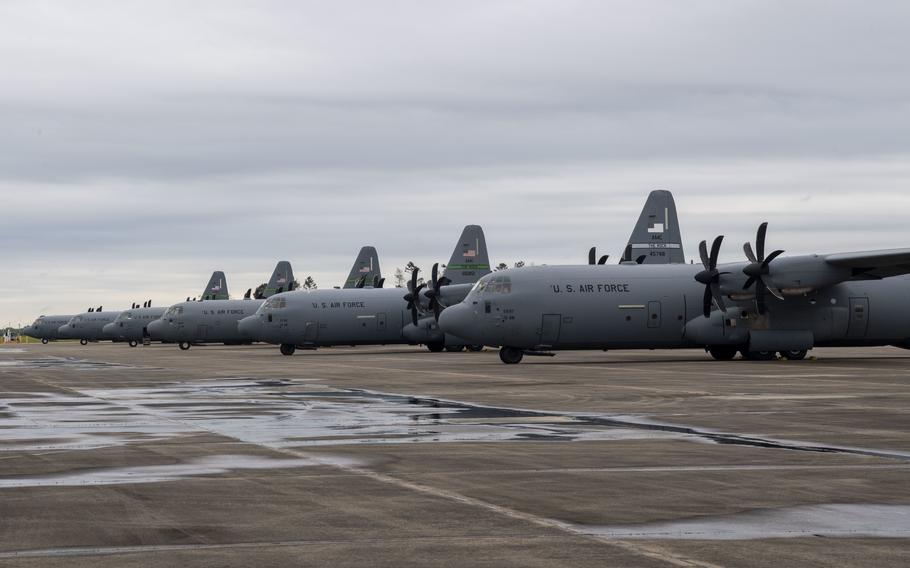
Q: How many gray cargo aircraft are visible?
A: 6